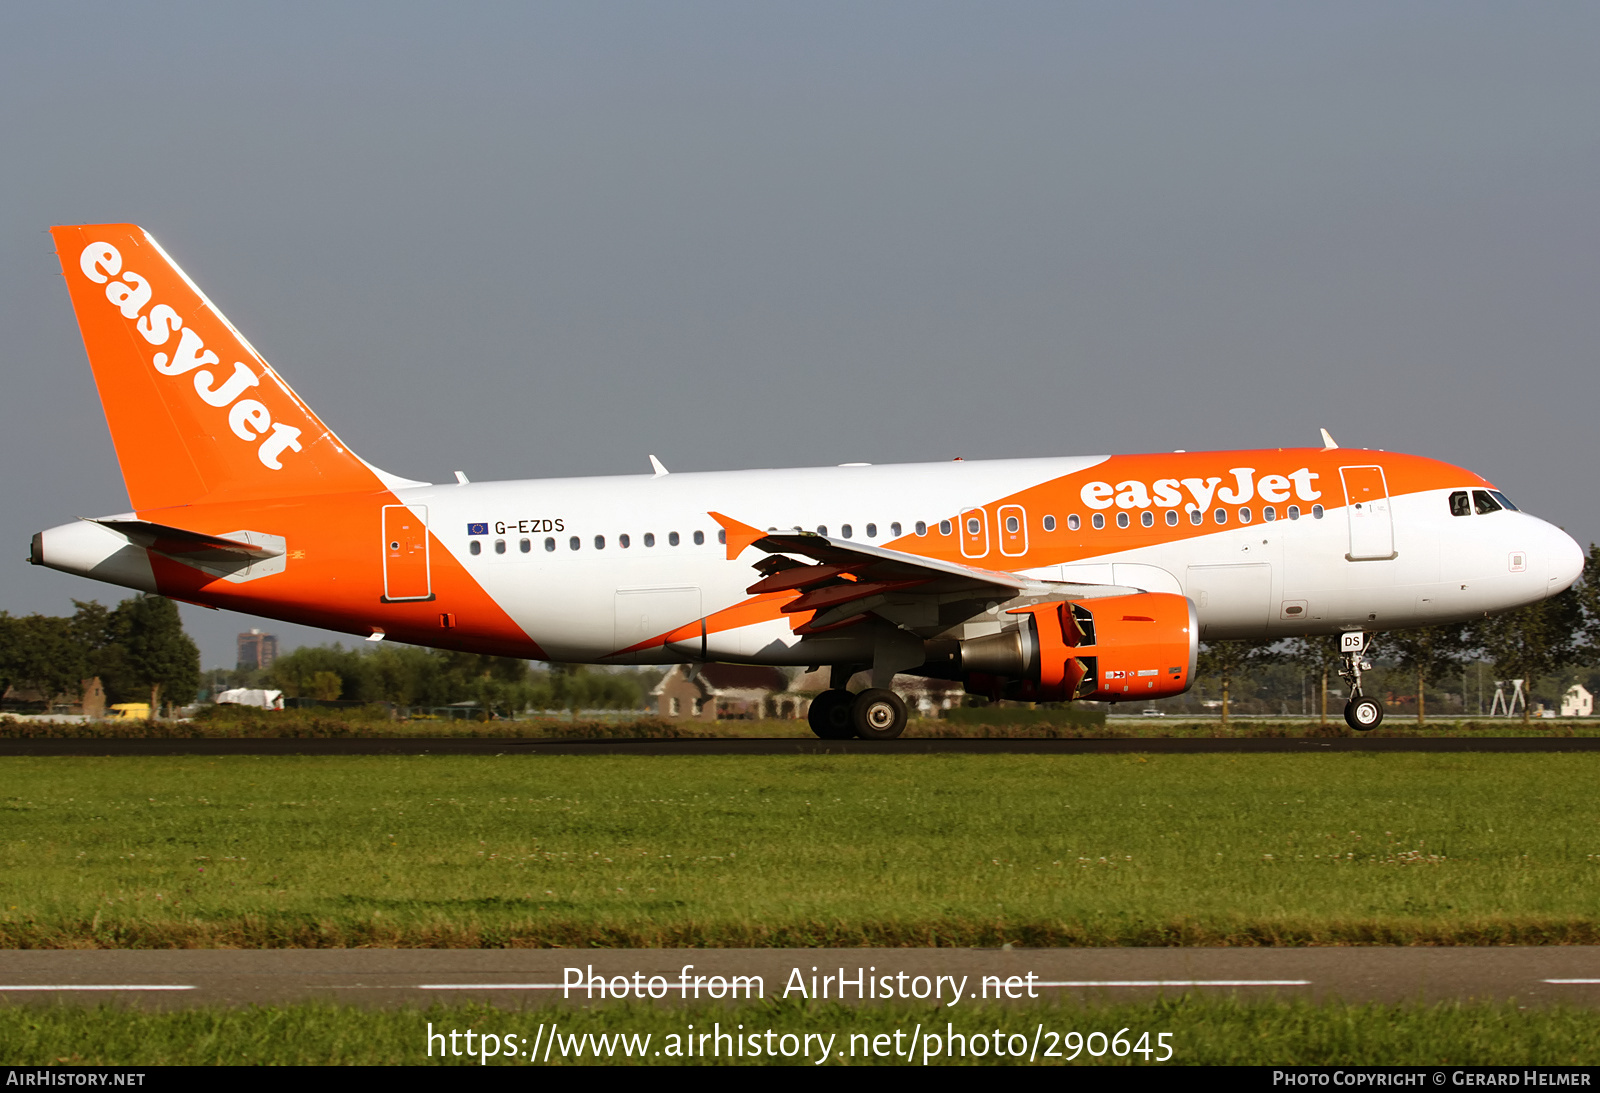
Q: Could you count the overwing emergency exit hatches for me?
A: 2